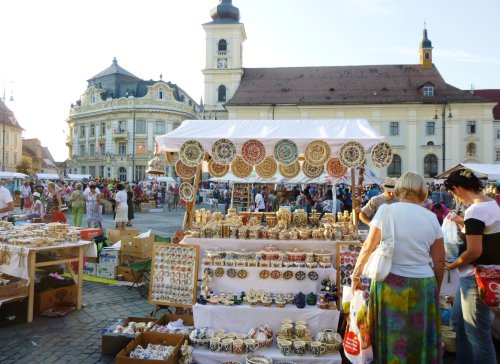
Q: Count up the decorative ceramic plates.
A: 15